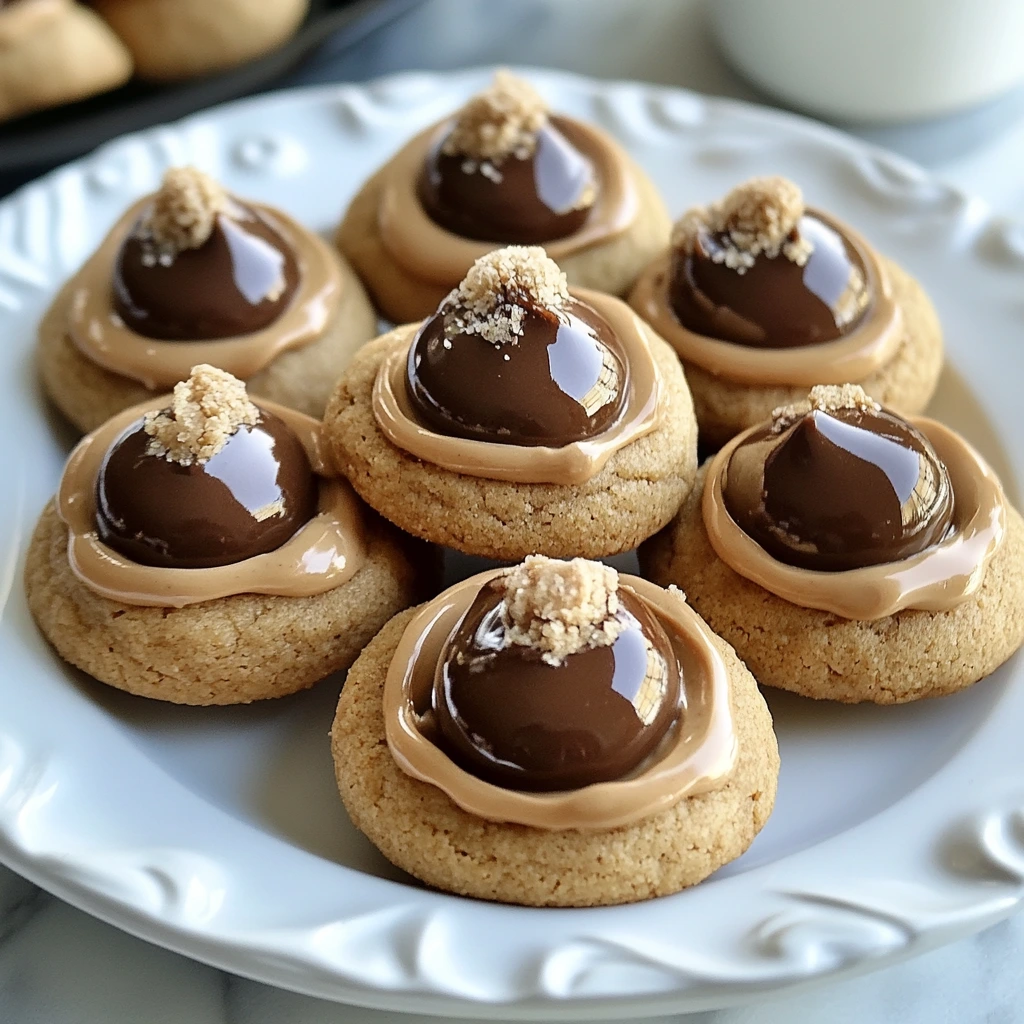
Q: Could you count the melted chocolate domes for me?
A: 7